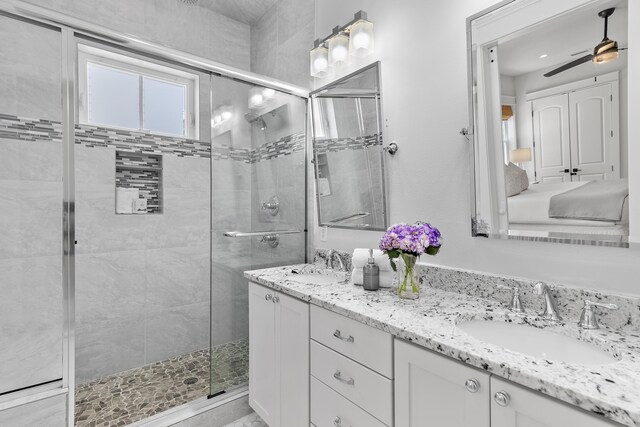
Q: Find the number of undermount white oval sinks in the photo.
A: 2